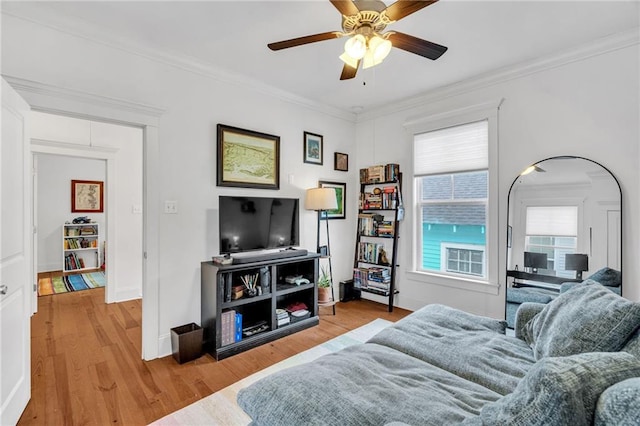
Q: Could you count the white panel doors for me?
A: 1